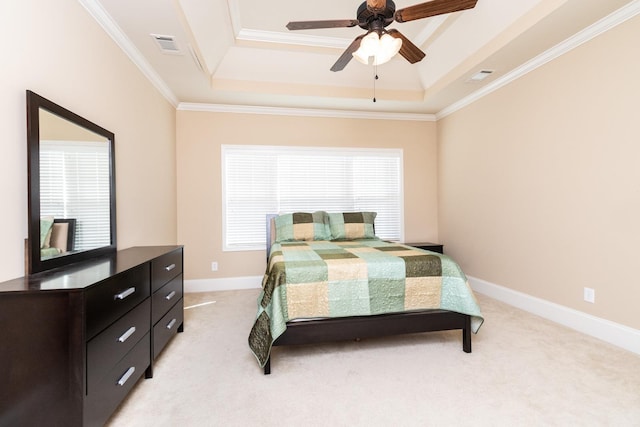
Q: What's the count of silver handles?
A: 6